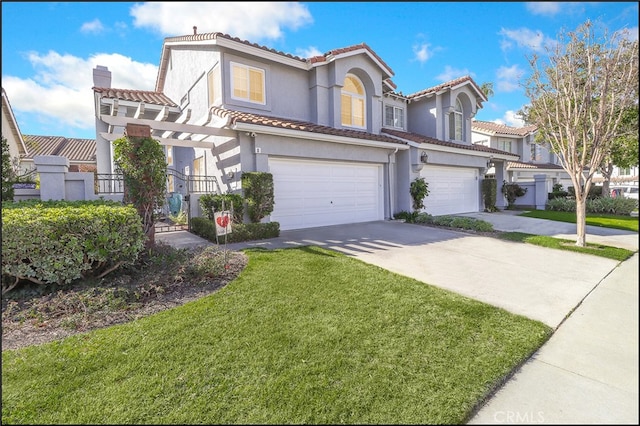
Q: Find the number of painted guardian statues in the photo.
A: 0